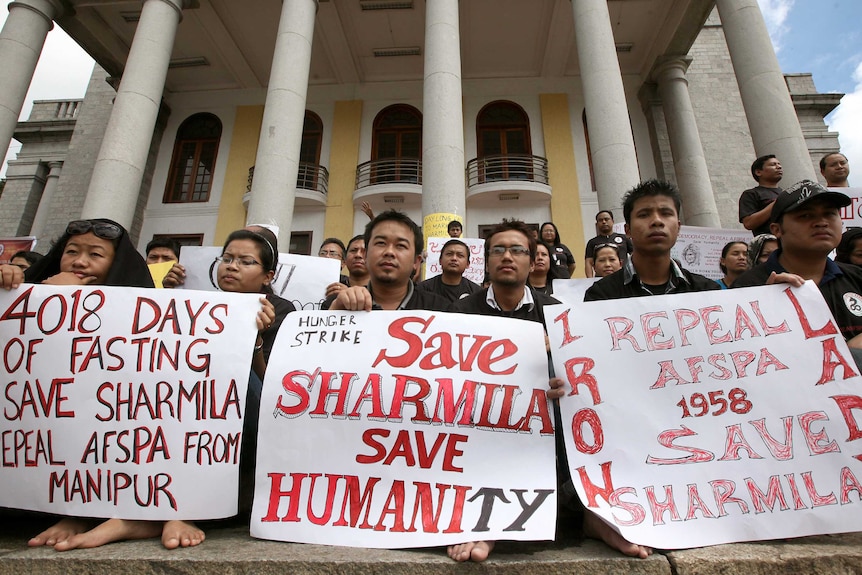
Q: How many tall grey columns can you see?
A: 7